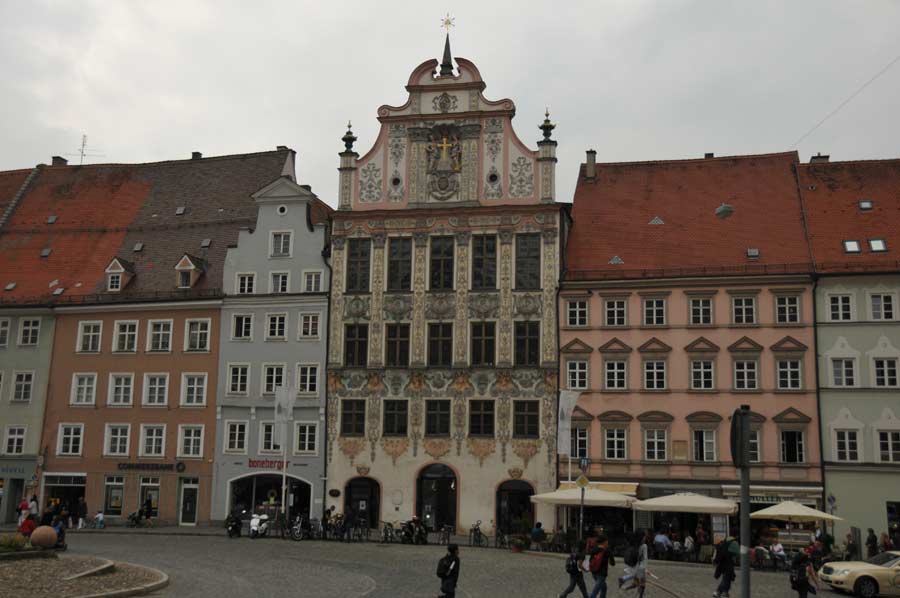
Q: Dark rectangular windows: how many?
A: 15